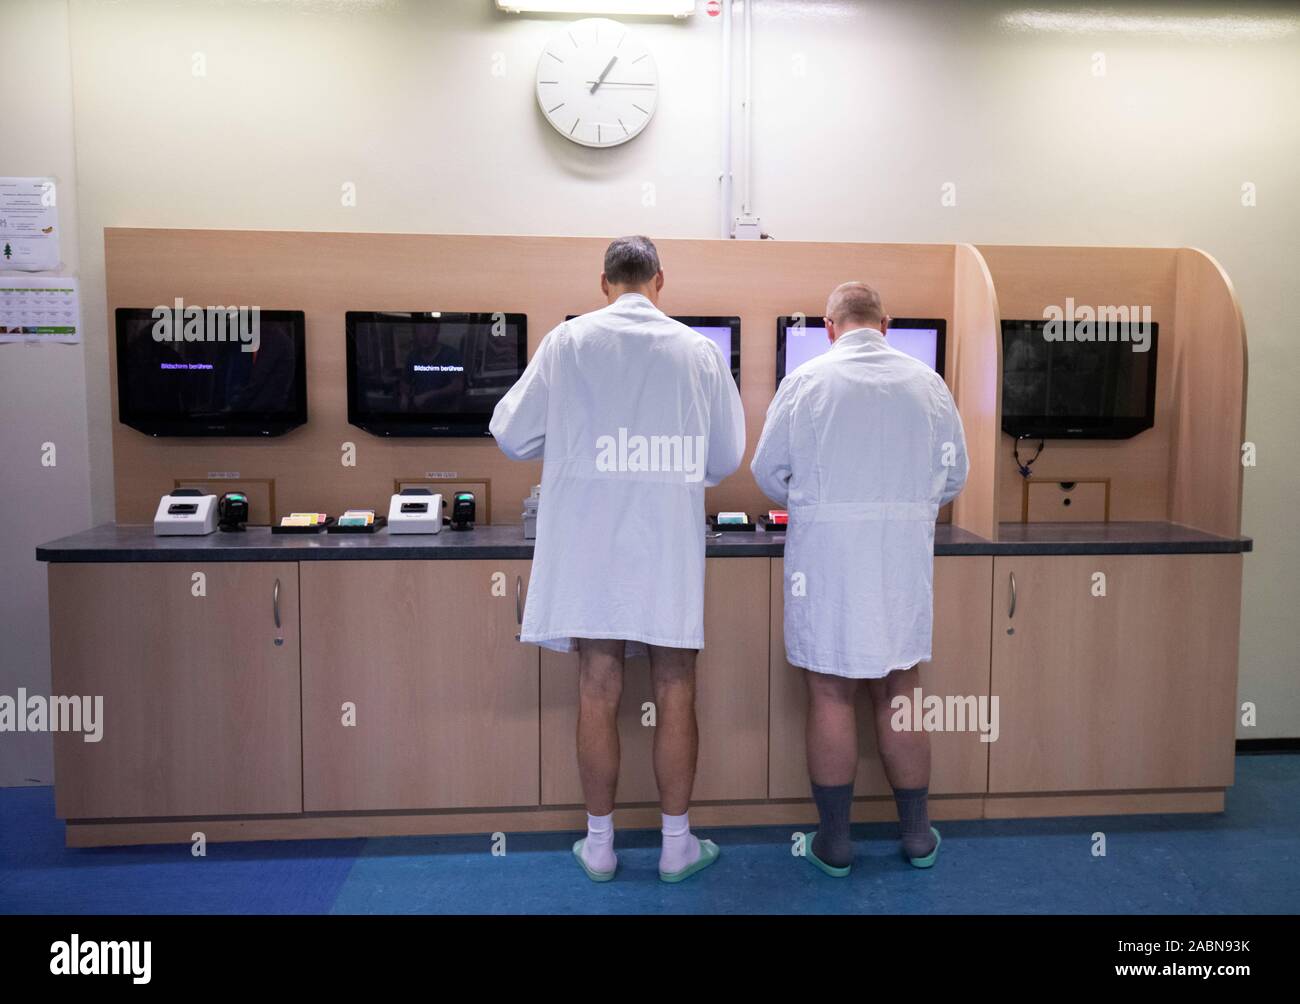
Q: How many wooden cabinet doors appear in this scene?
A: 5